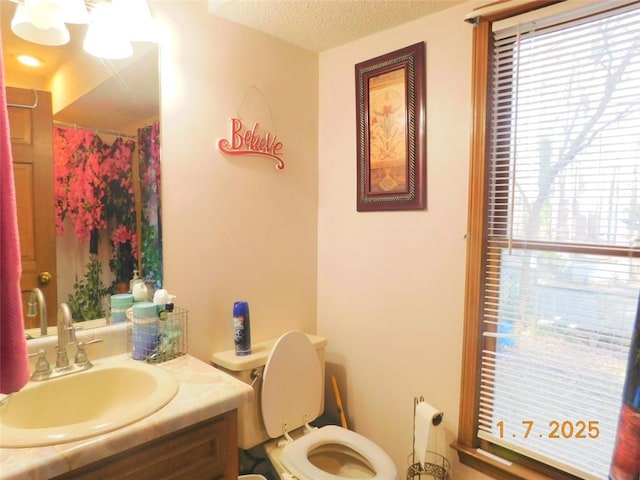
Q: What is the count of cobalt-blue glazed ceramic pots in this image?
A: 0